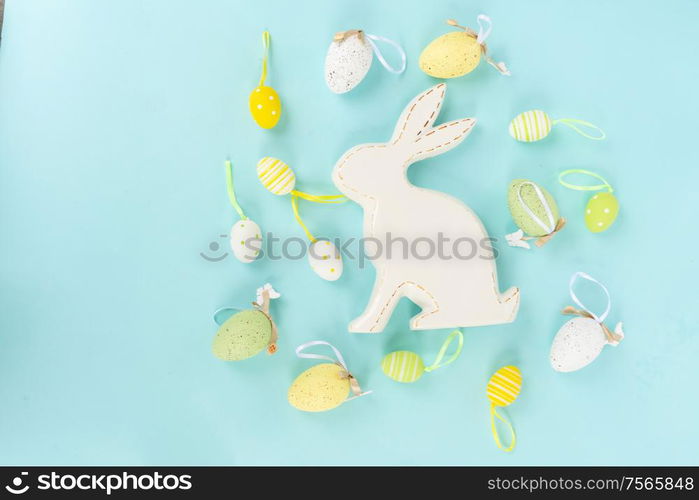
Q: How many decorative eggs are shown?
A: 14